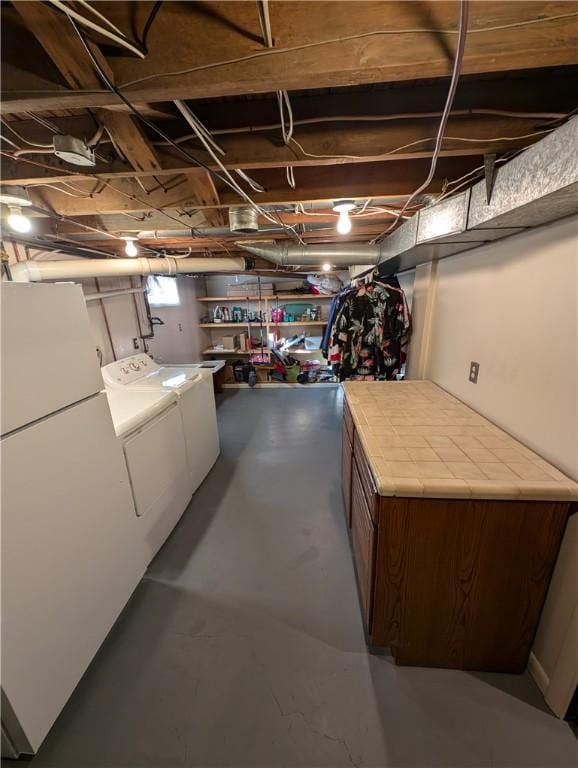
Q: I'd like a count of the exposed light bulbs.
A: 4